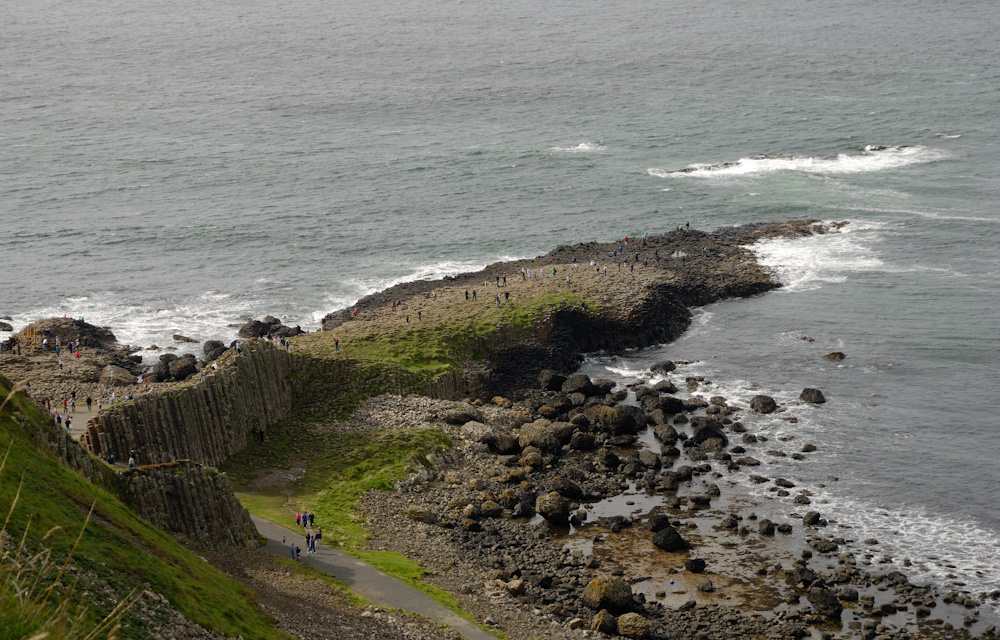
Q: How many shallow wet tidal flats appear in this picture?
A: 1